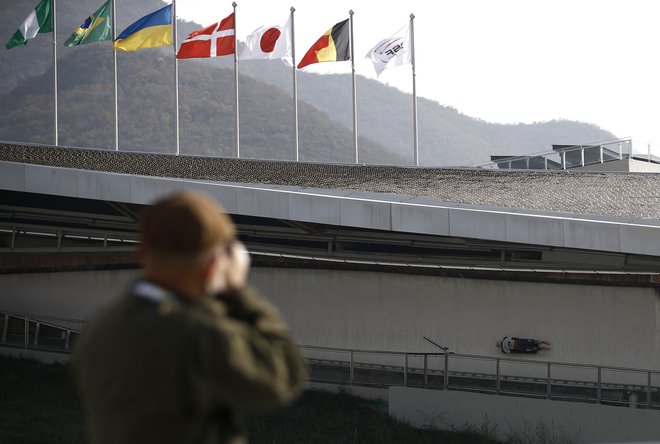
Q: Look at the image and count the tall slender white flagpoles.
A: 7